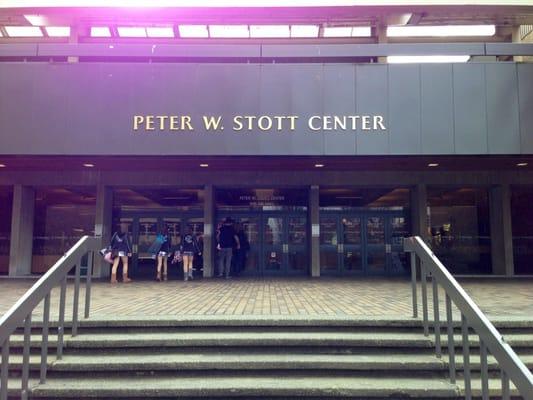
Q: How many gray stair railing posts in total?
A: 13